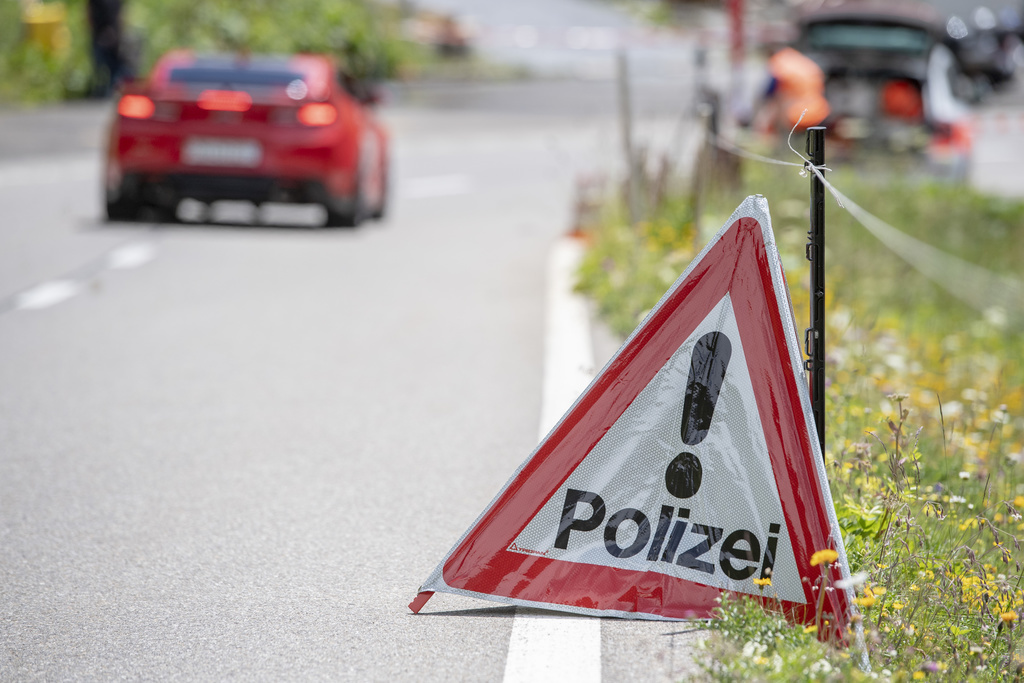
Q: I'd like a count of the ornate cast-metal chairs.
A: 0